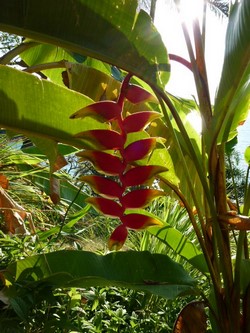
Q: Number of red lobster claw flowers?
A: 12